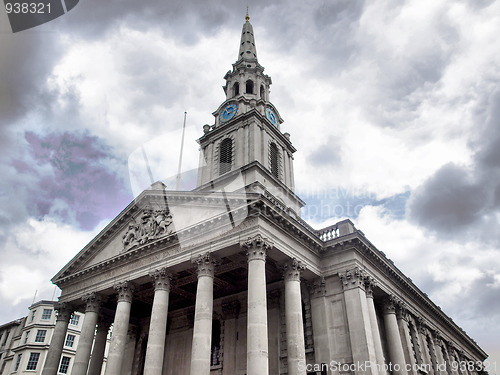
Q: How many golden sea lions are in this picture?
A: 0